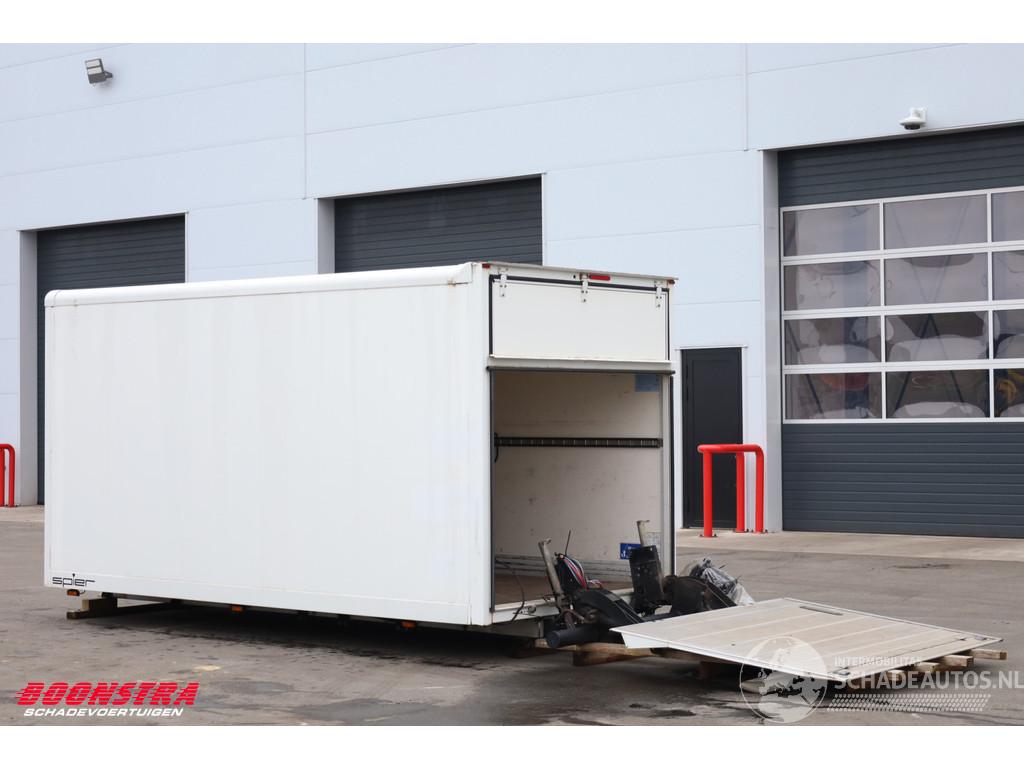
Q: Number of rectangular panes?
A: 12